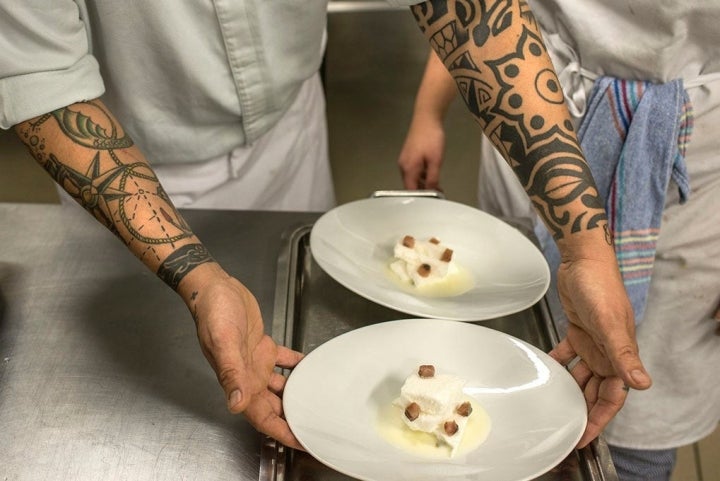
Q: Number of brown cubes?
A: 8